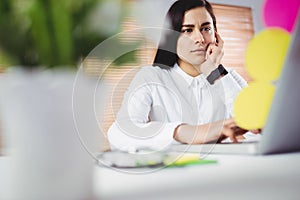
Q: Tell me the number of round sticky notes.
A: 3